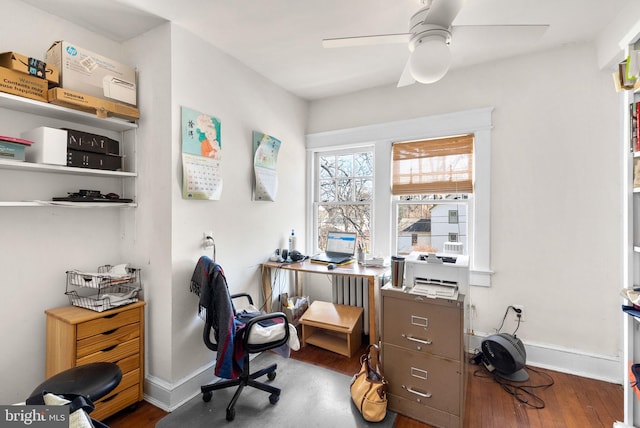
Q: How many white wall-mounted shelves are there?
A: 3